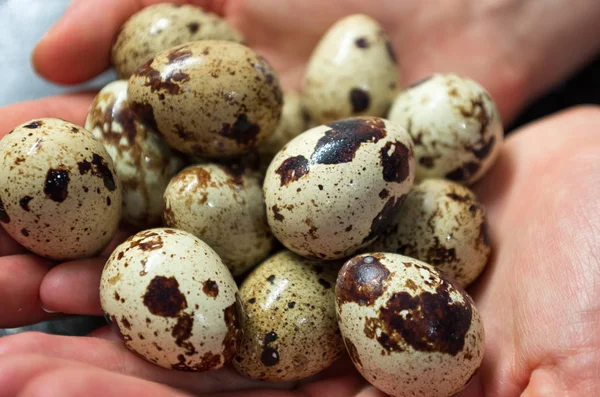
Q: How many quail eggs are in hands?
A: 13